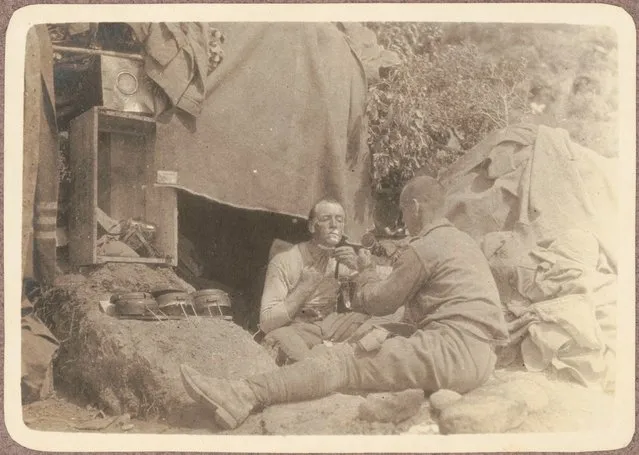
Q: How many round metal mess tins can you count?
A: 3